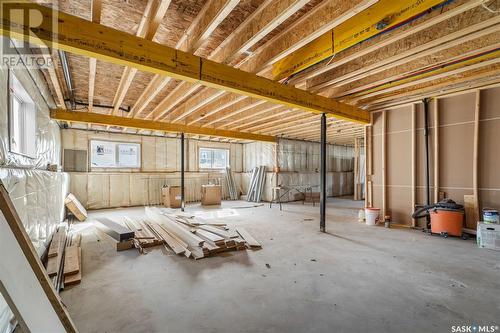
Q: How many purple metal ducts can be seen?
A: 0